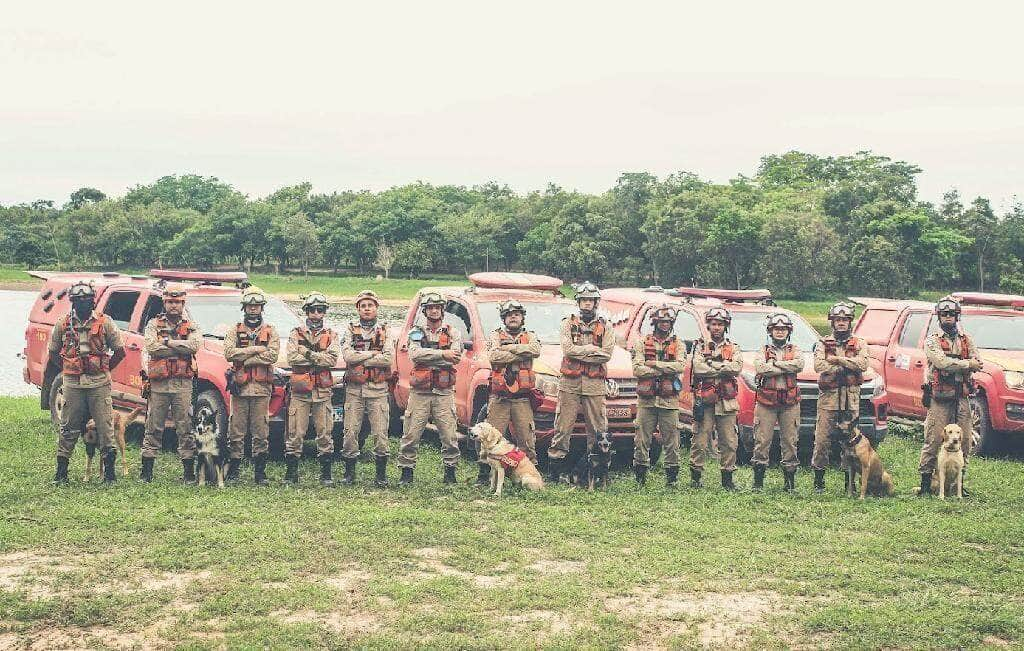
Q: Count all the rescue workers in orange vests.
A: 13